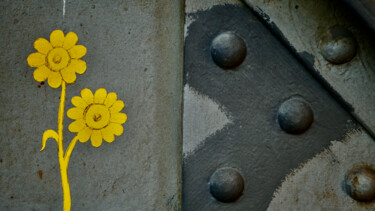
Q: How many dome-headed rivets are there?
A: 5